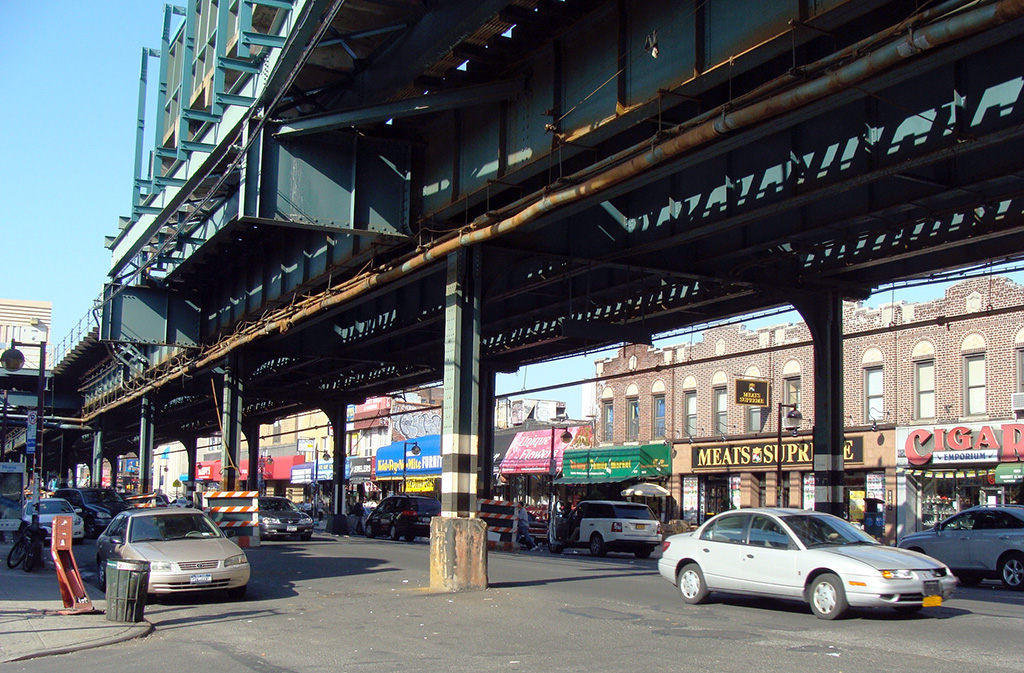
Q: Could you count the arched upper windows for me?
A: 11